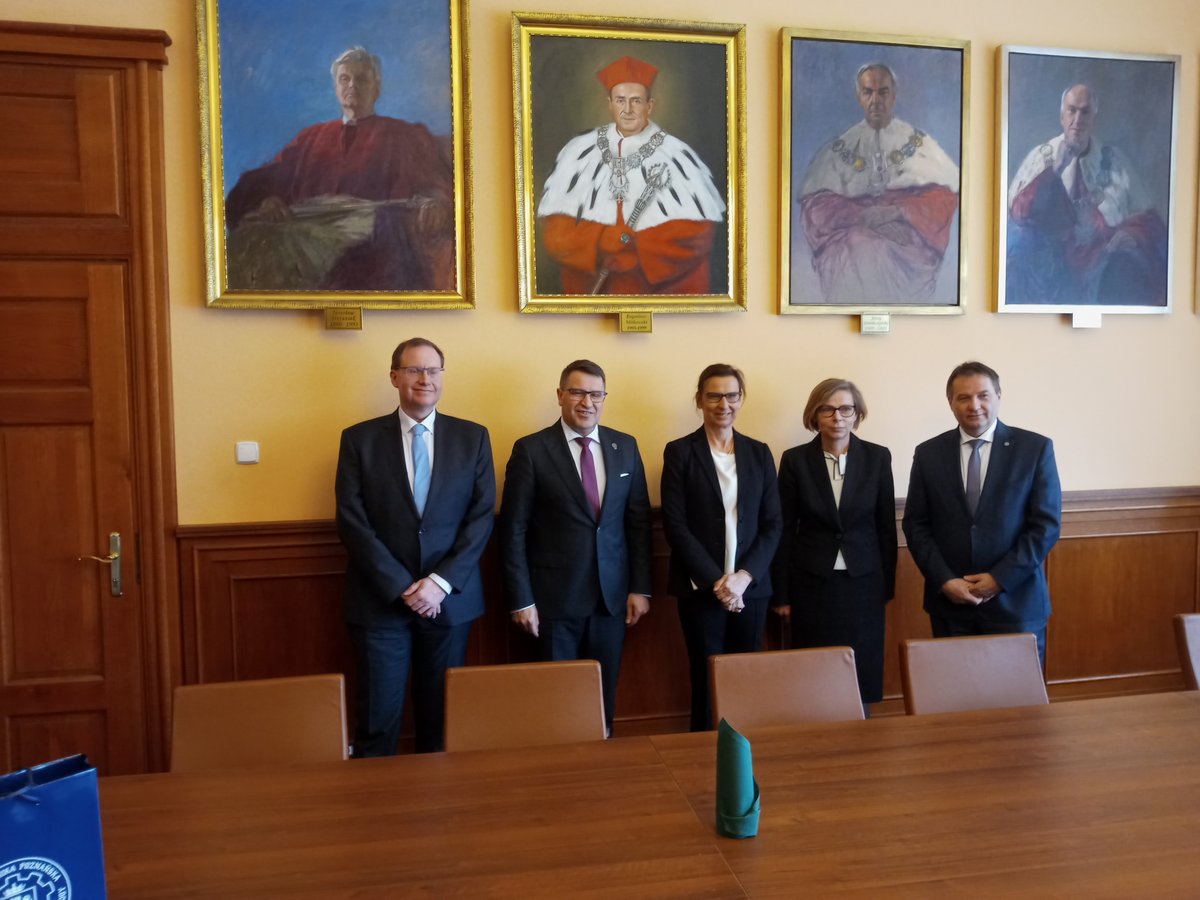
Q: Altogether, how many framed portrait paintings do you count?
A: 4